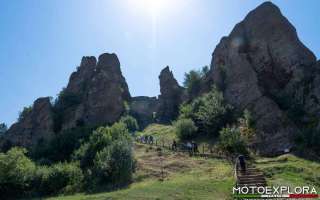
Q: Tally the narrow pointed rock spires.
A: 1